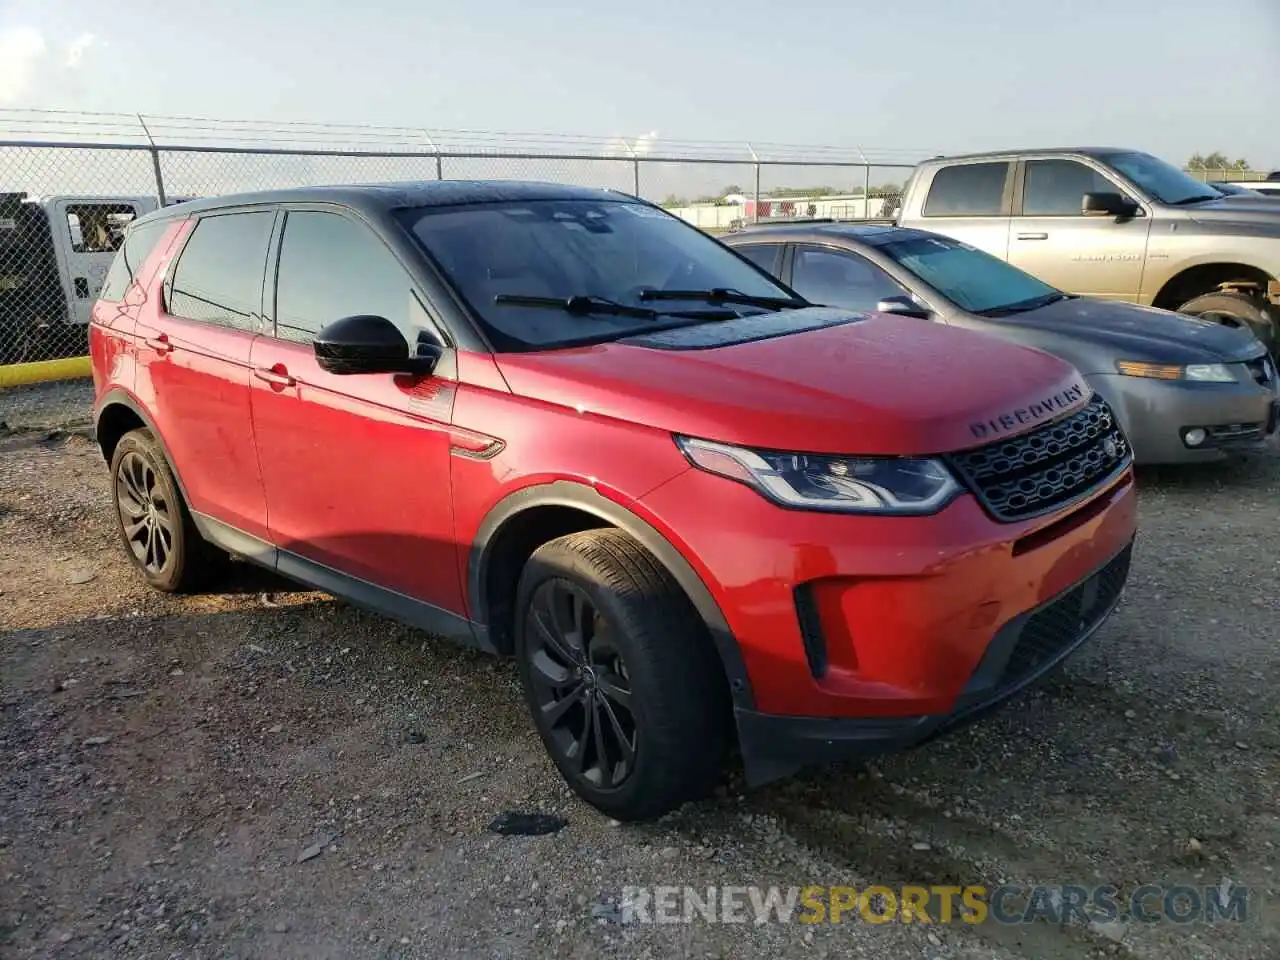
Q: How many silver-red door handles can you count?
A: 2